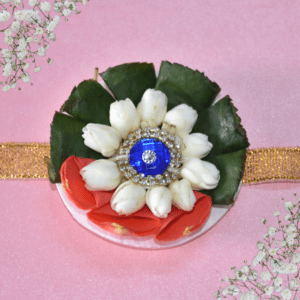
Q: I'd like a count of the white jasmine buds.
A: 10